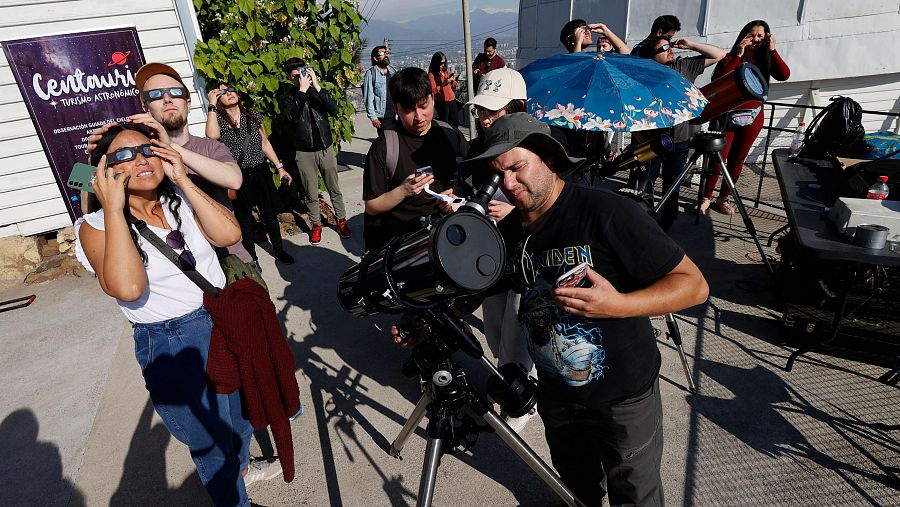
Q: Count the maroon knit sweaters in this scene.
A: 1